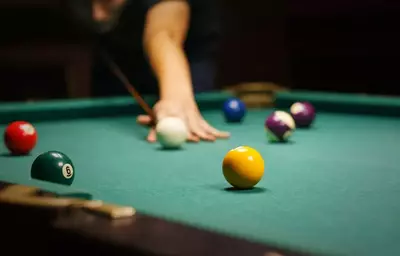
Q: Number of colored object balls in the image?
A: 6